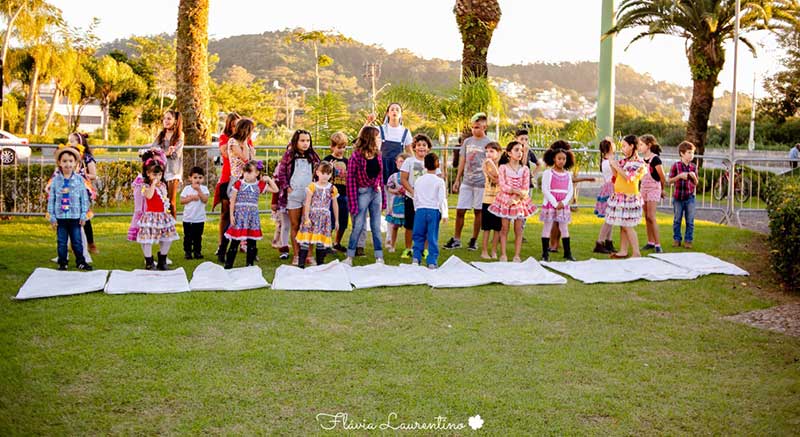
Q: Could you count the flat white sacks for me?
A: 10